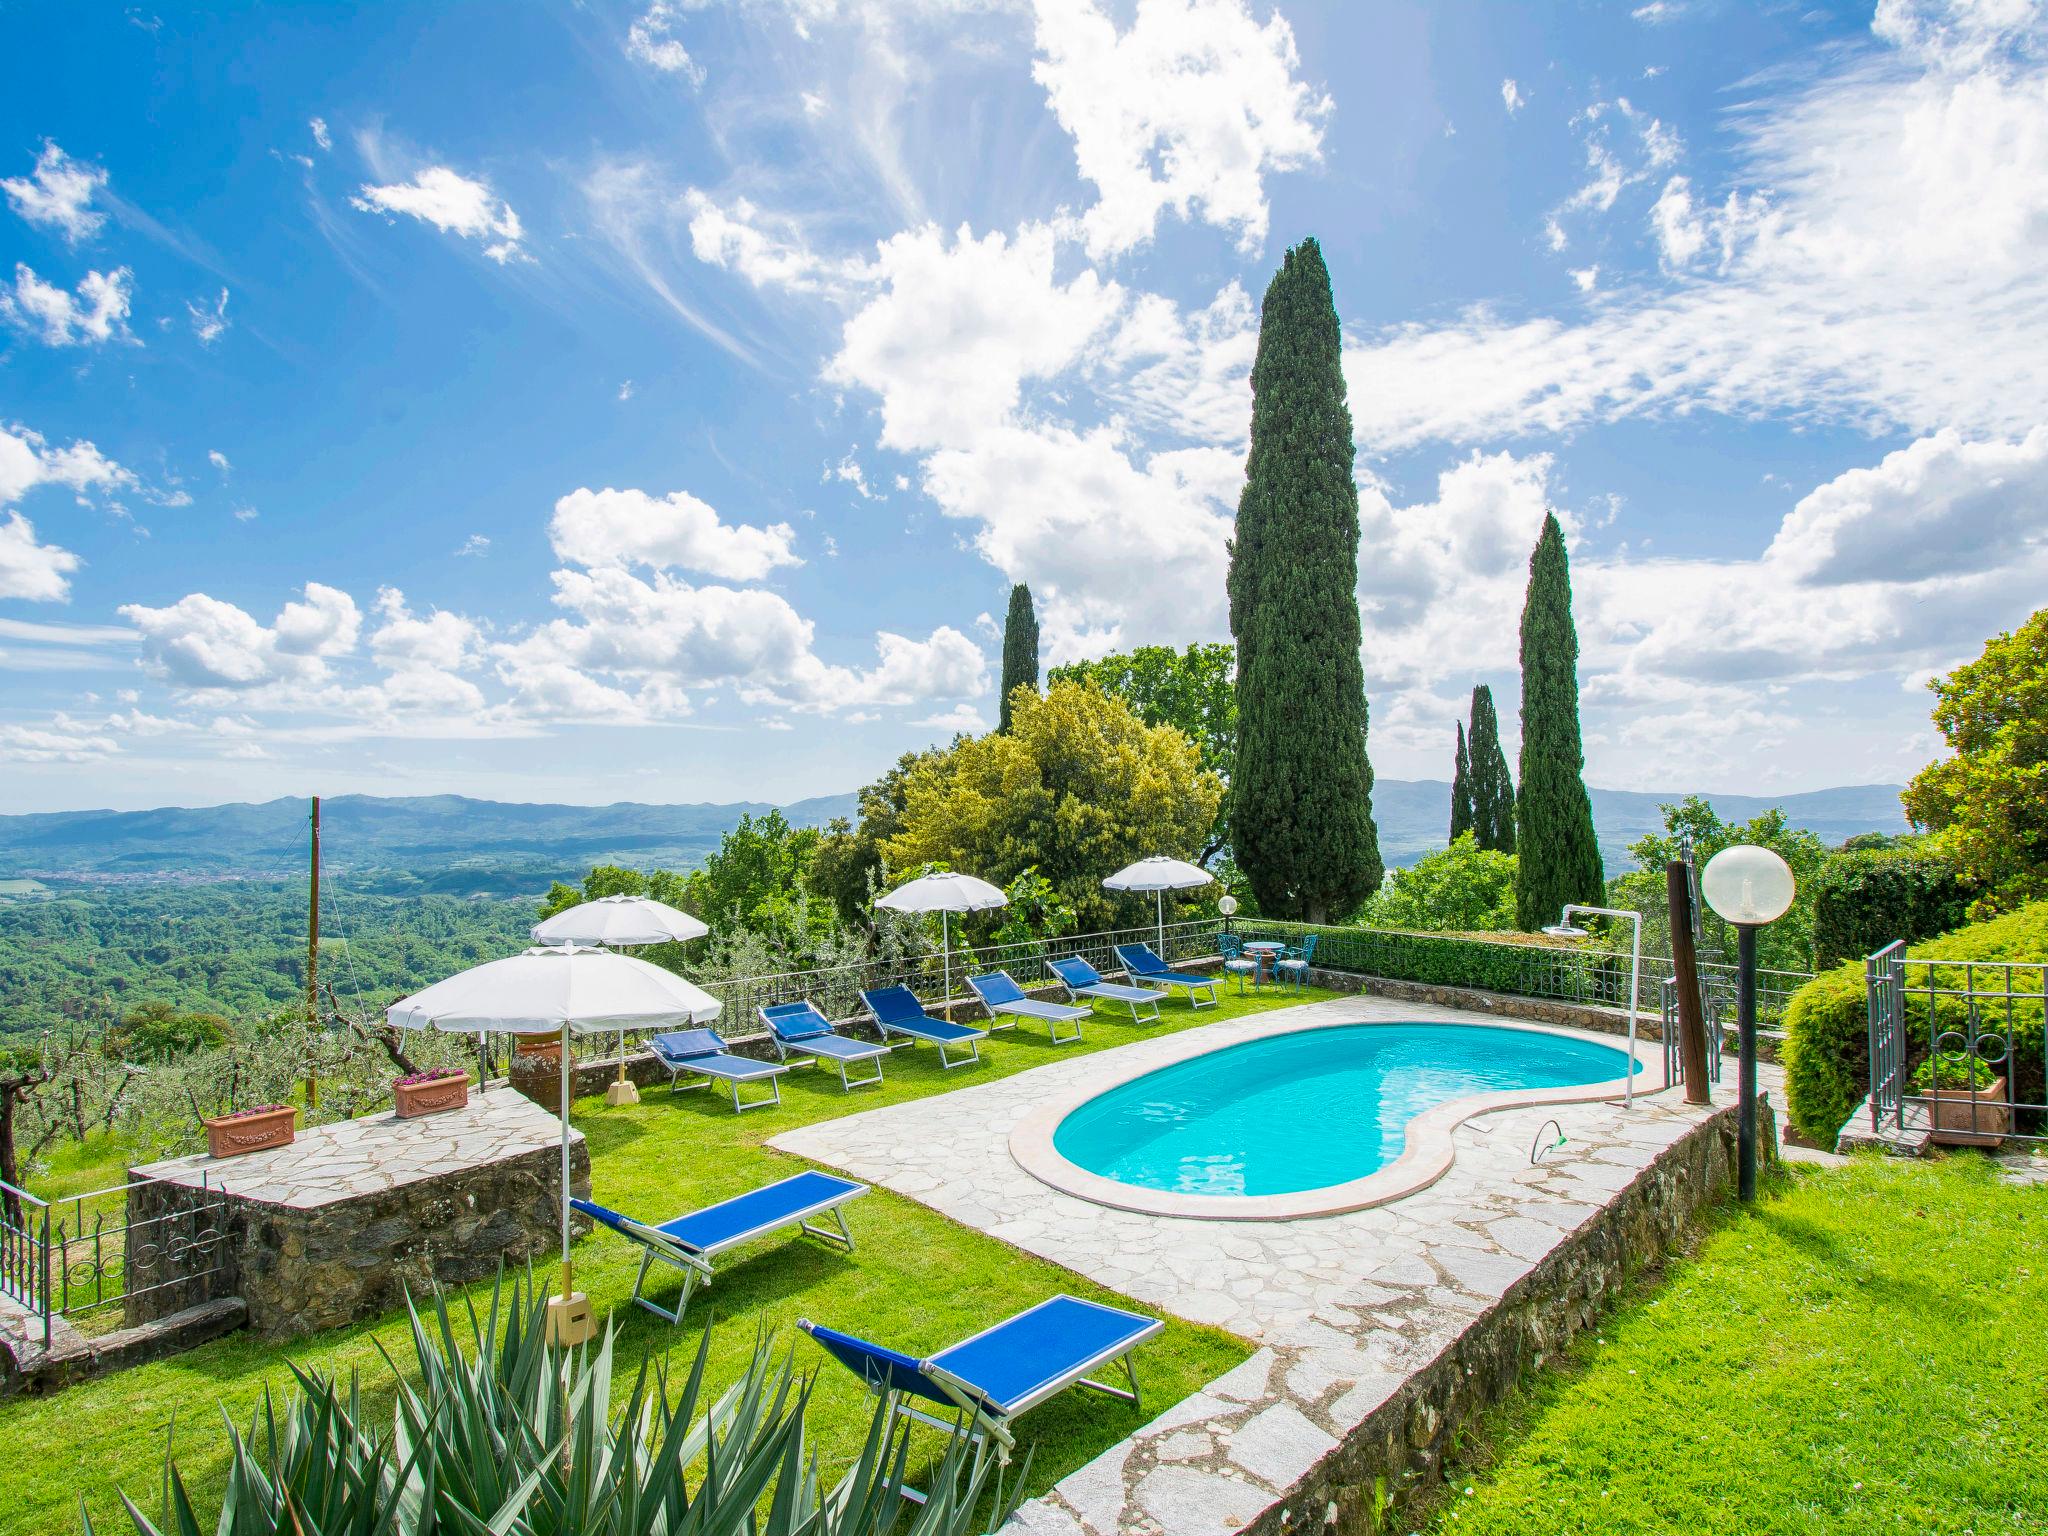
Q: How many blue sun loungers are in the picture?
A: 8